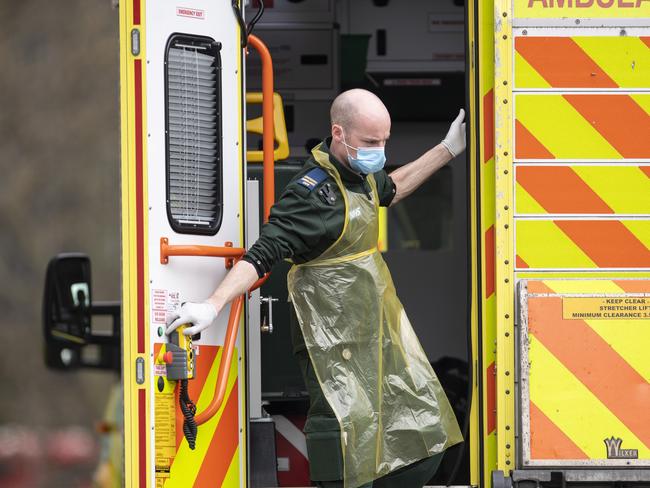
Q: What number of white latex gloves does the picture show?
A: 2